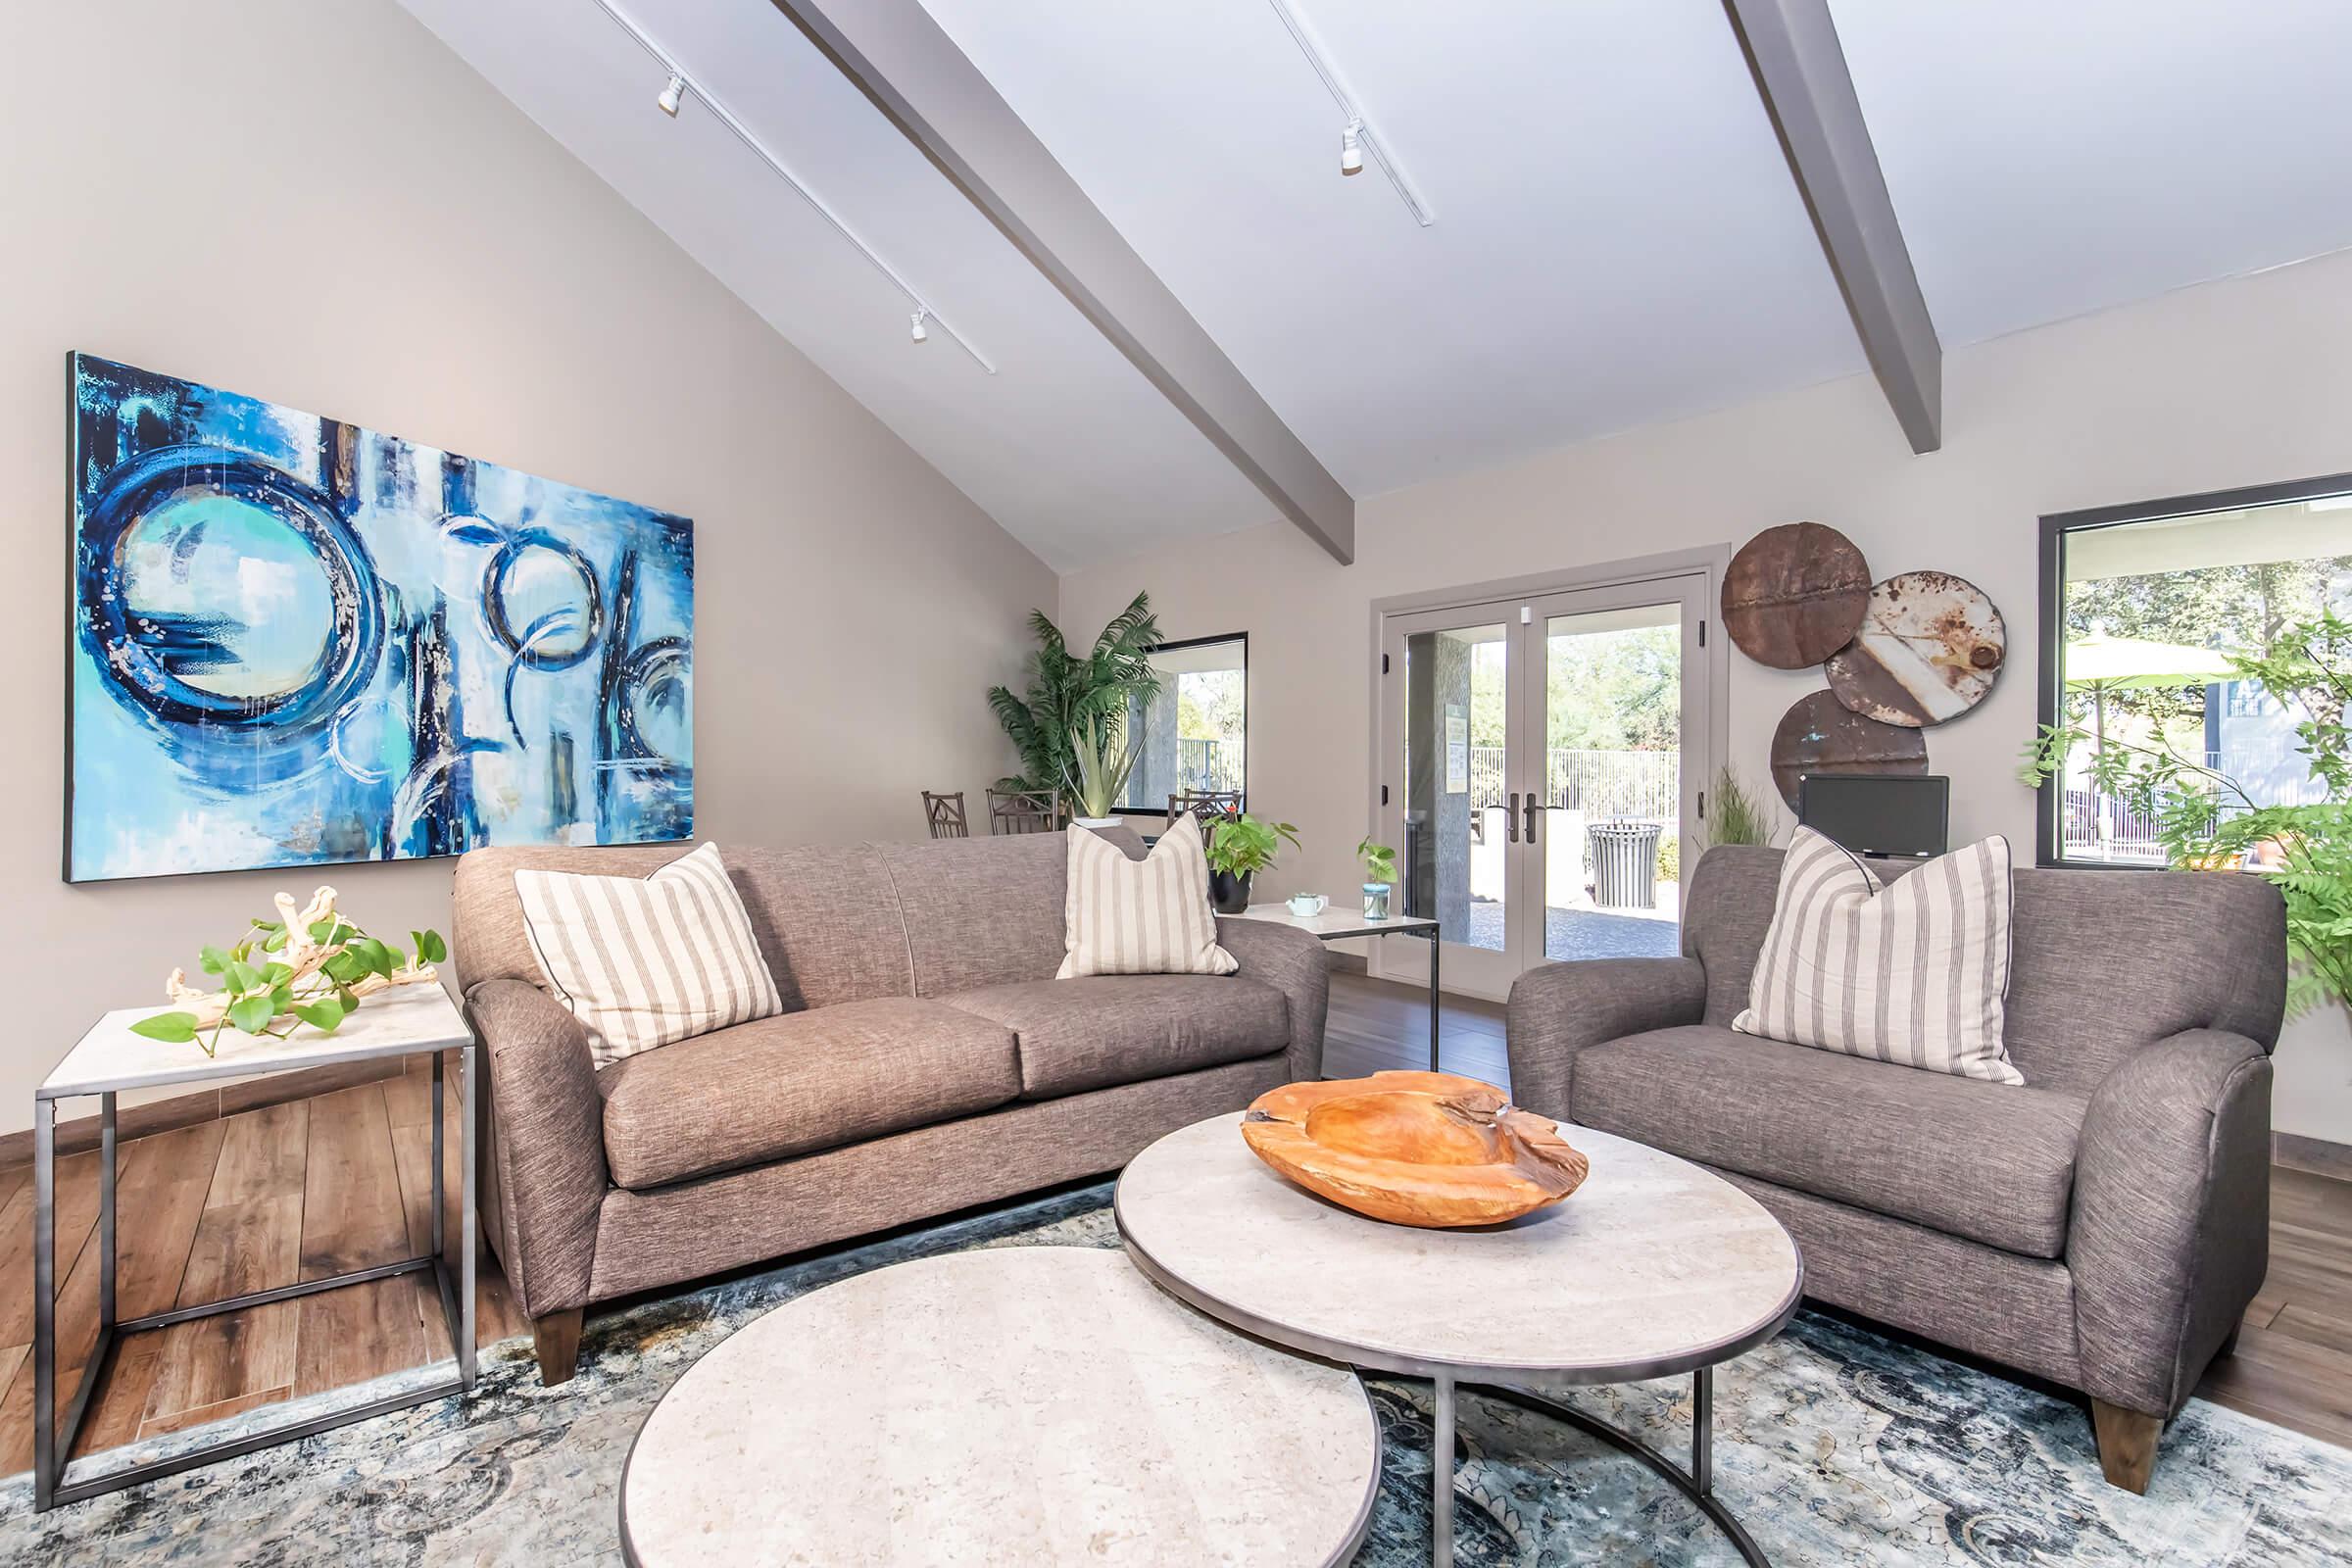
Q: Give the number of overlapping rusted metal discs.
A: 3